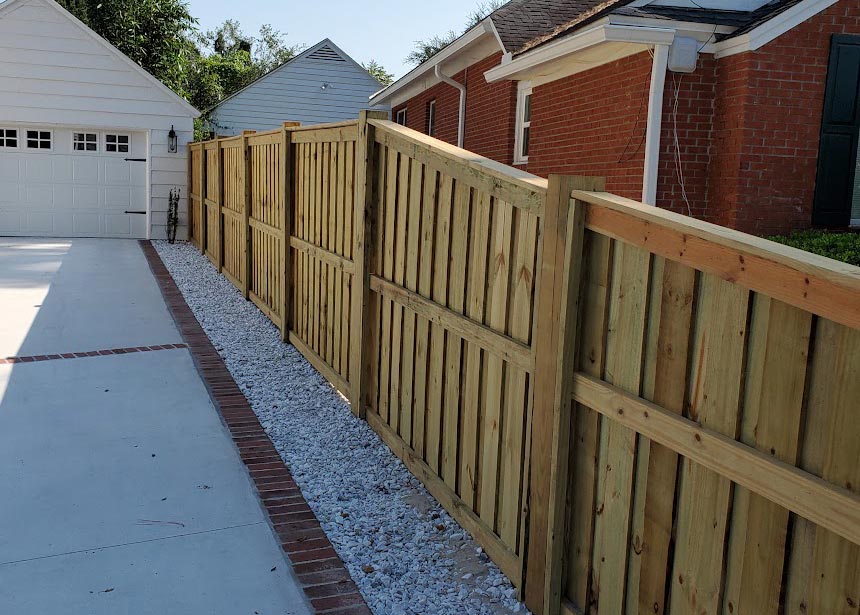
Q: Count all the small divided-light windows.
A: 4